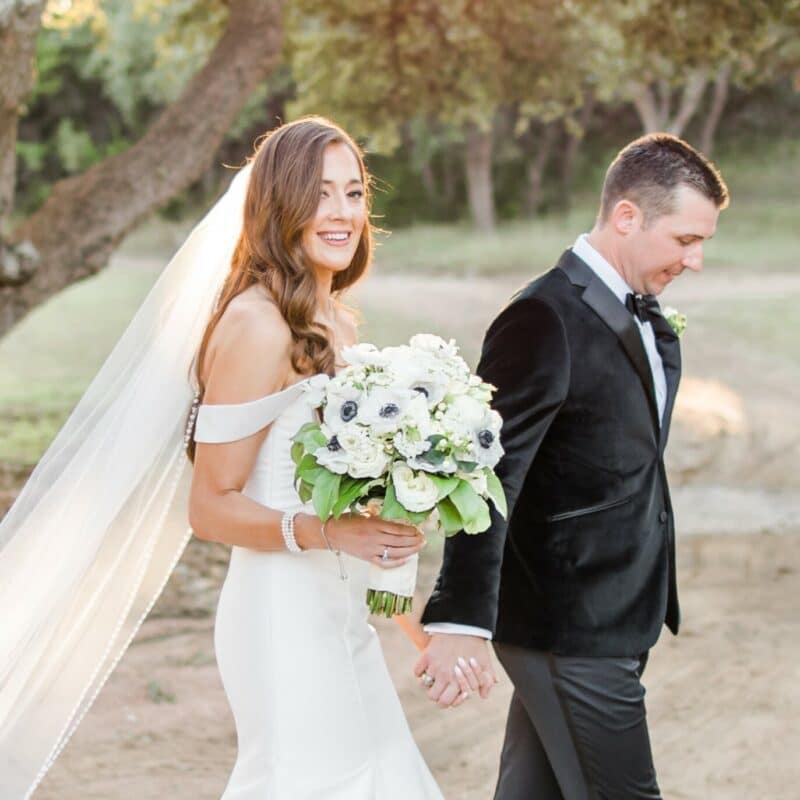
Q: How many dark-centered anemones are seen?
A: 5